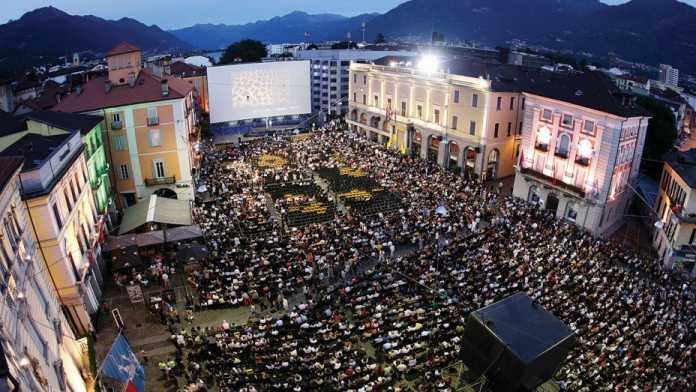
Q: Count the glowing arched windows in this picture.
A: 2